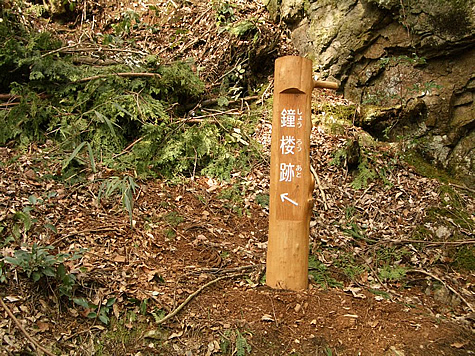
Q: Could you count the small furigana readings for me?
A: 3